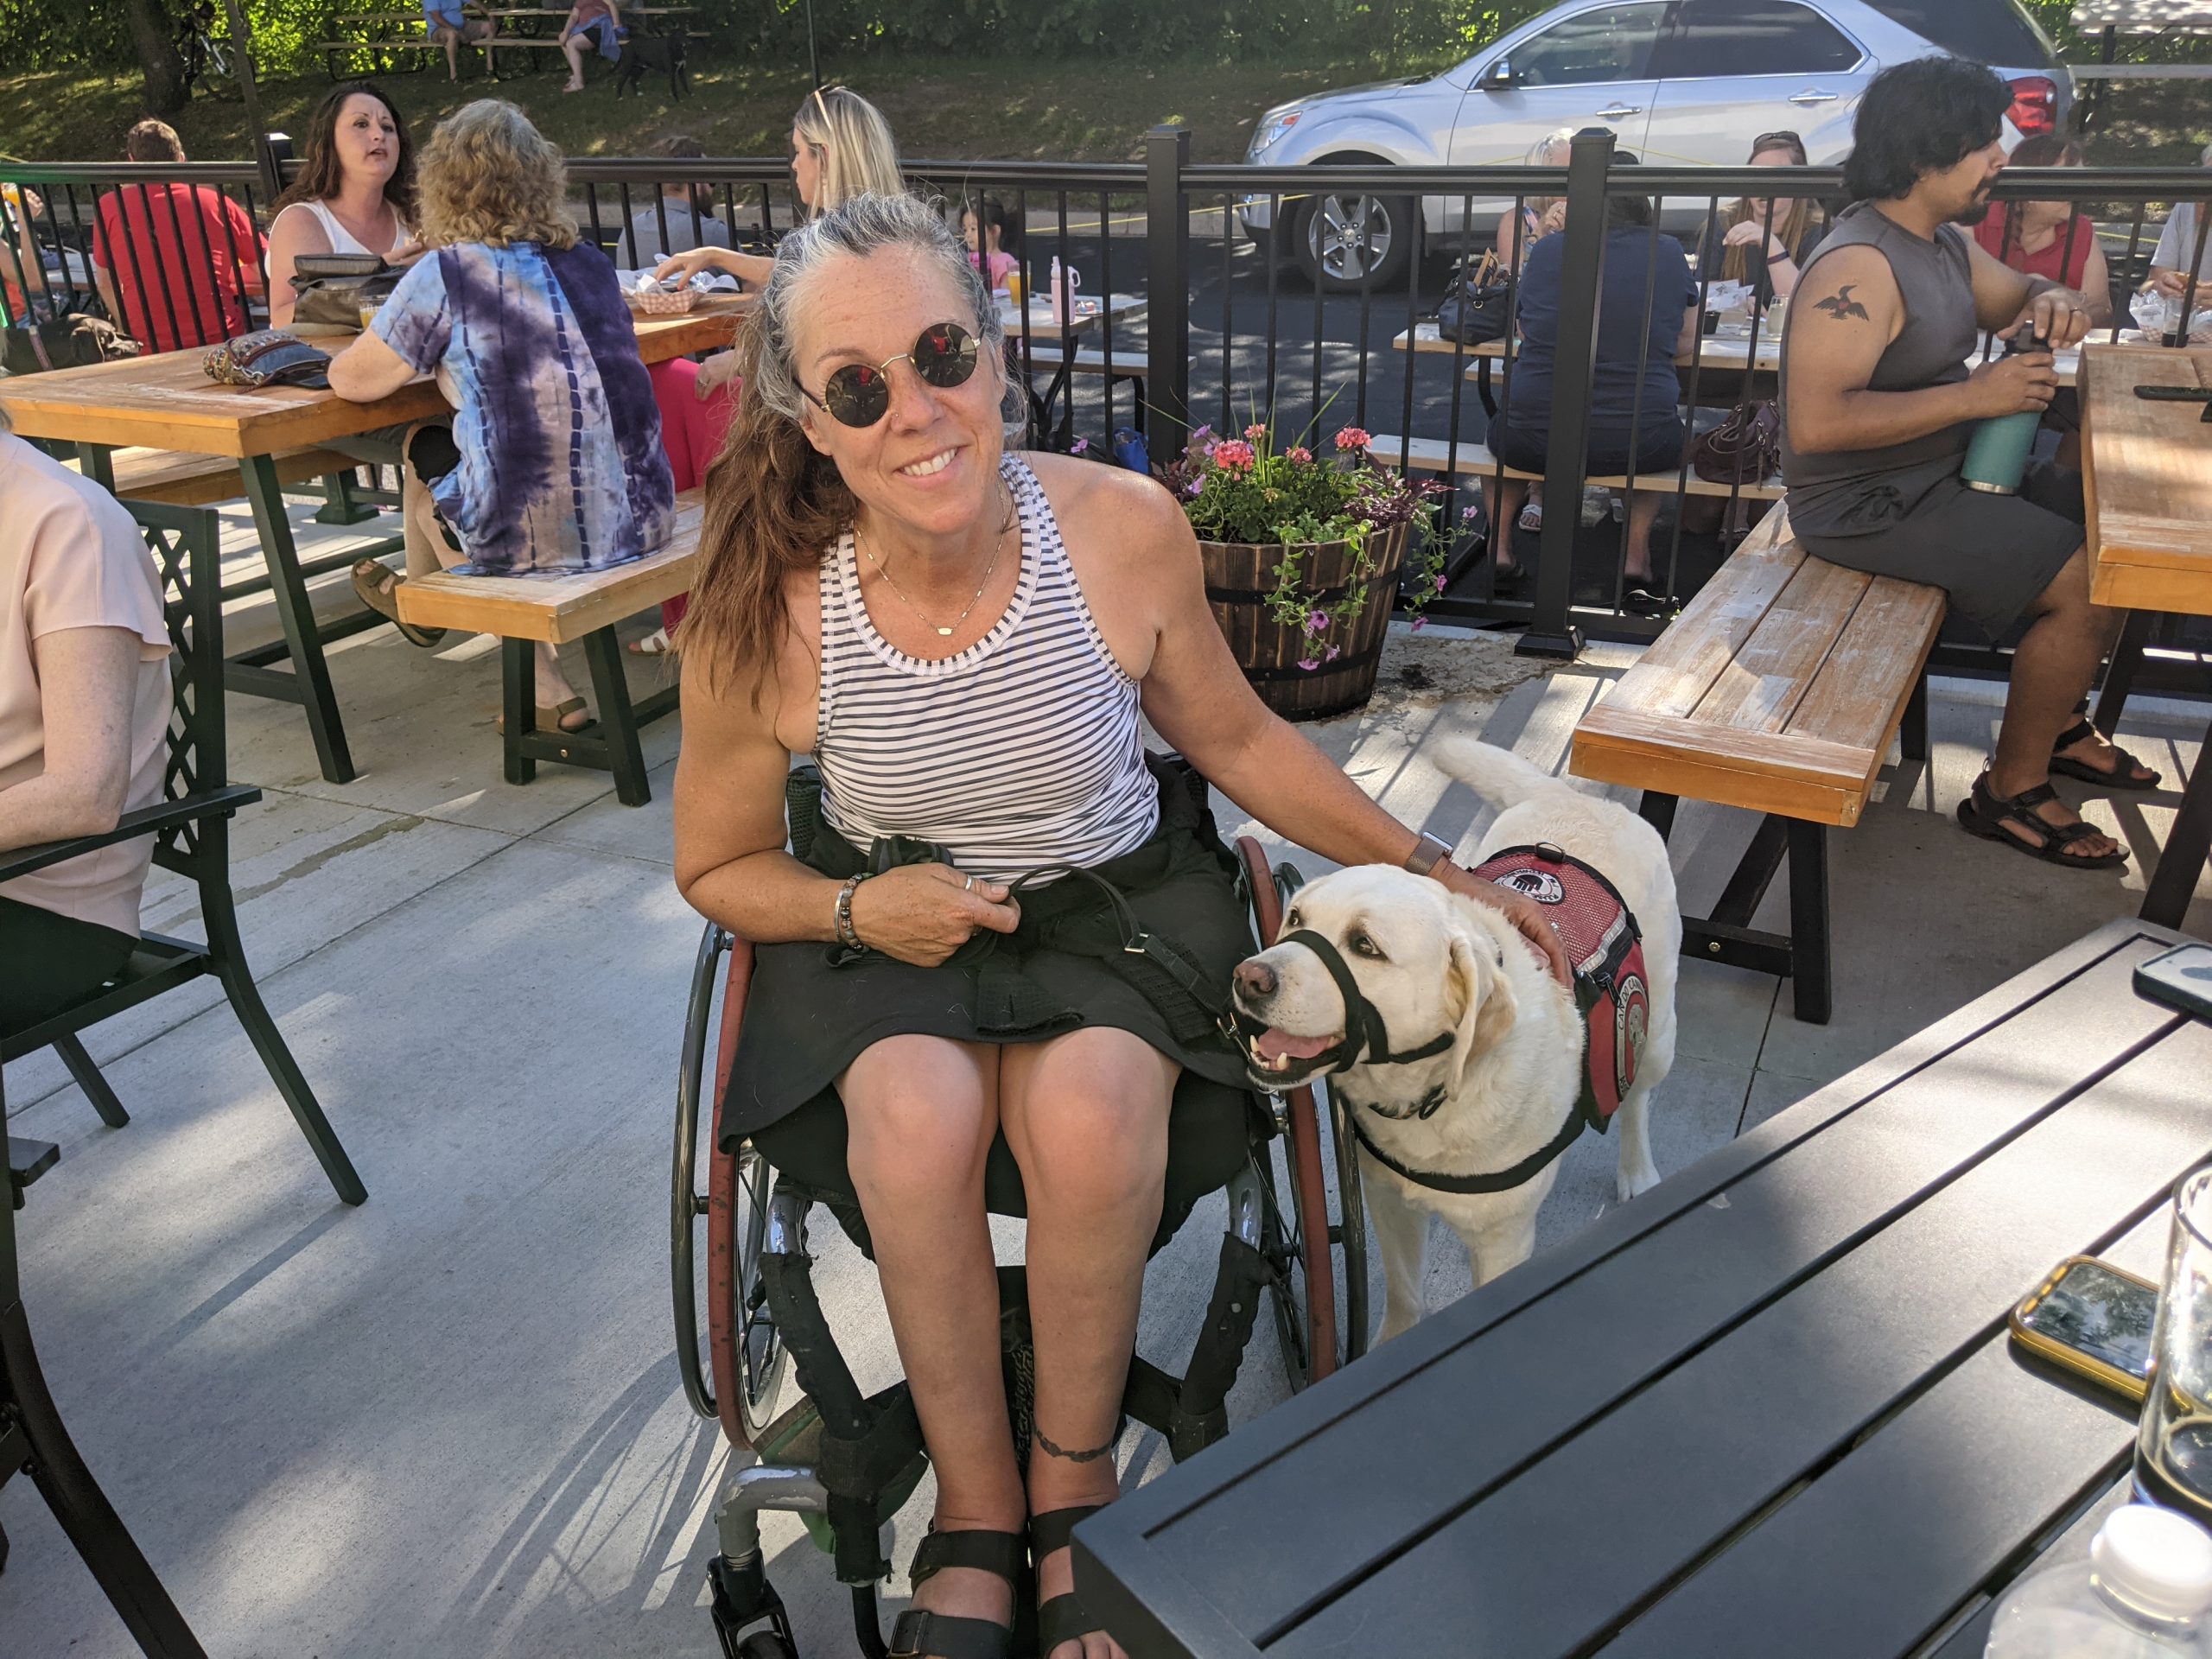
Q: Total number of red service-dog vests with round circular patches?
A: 1